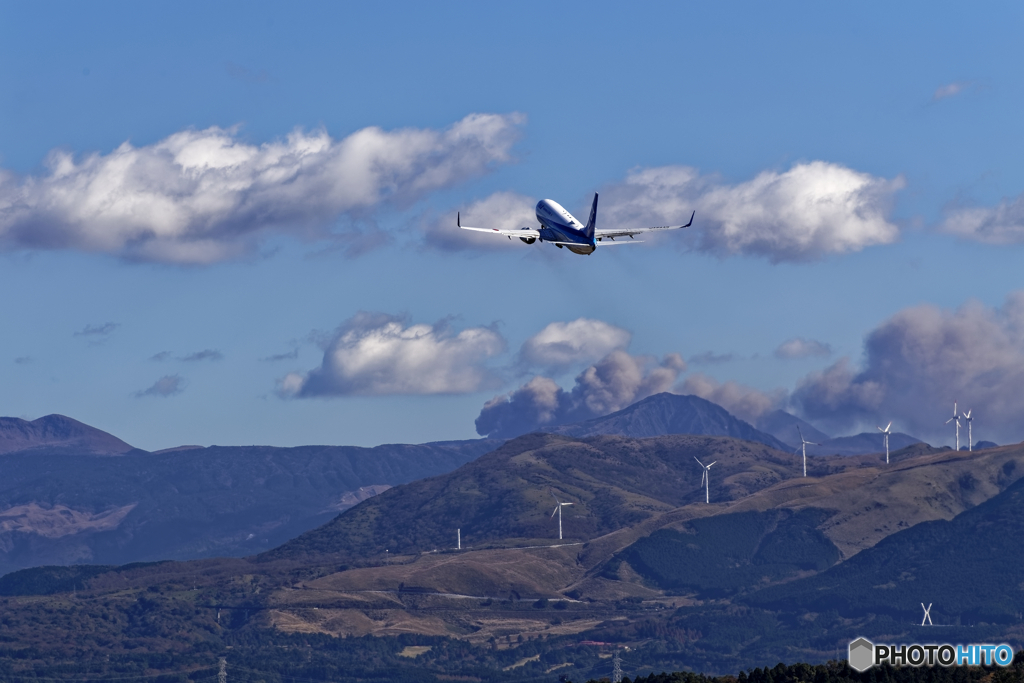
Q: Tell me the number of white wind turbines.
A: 6